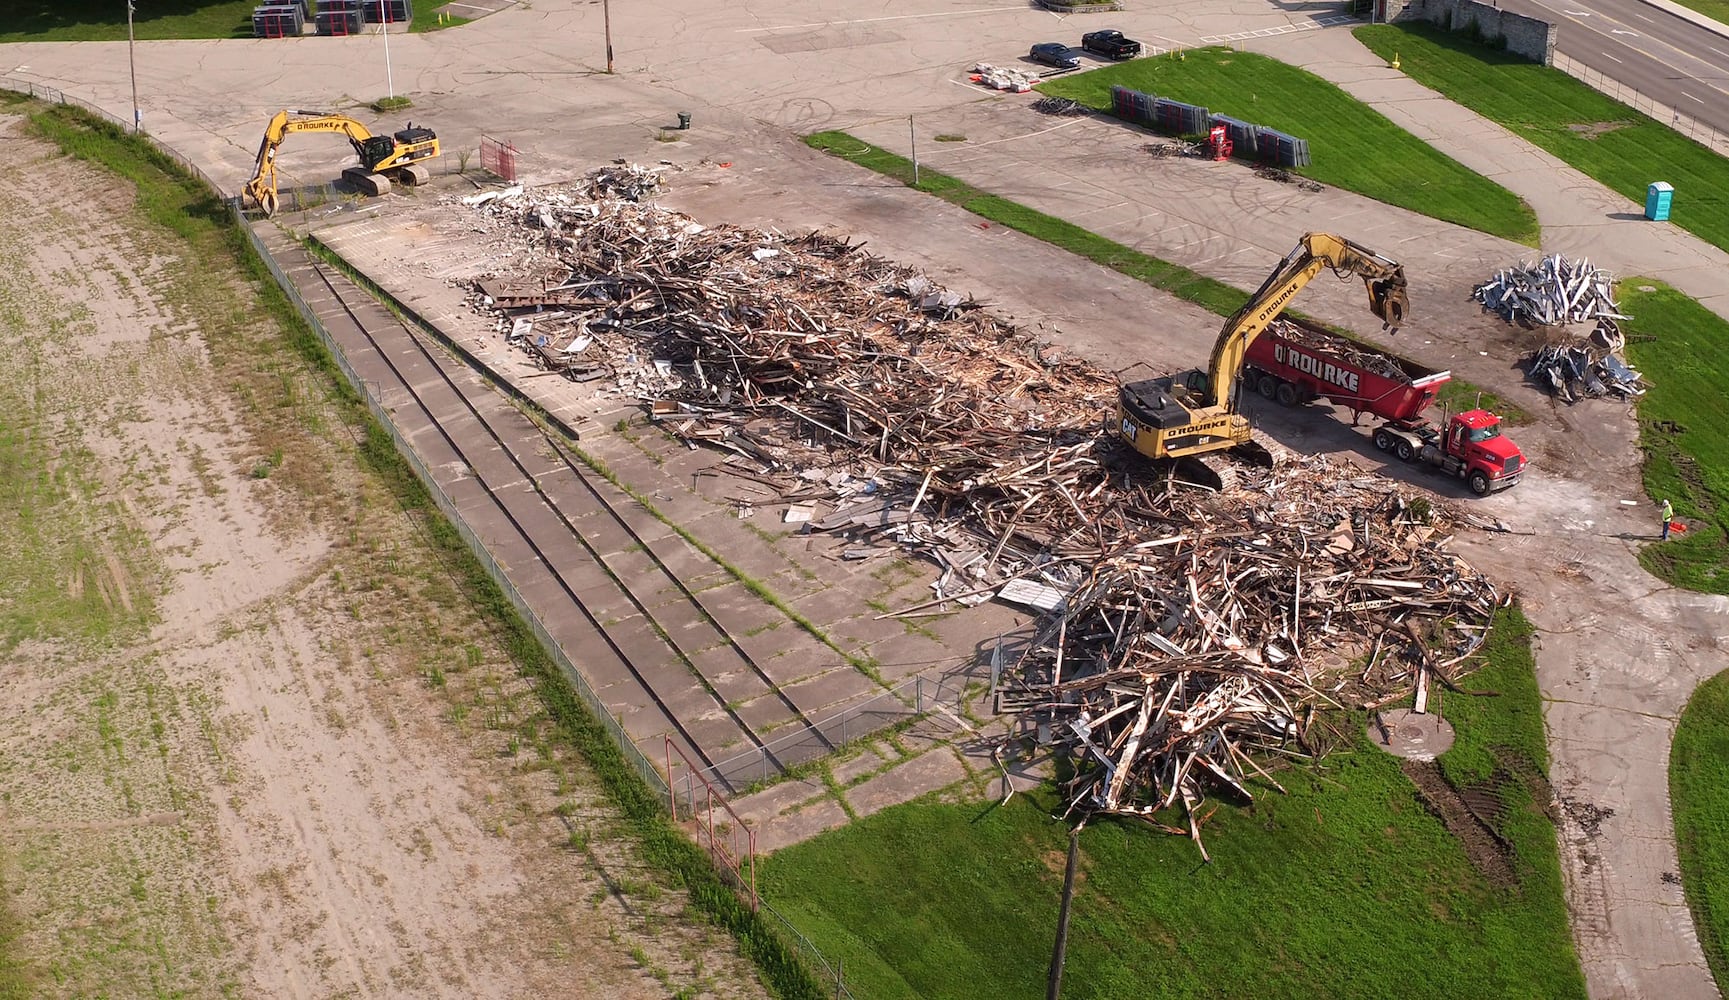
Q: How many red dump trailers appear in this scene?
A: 1